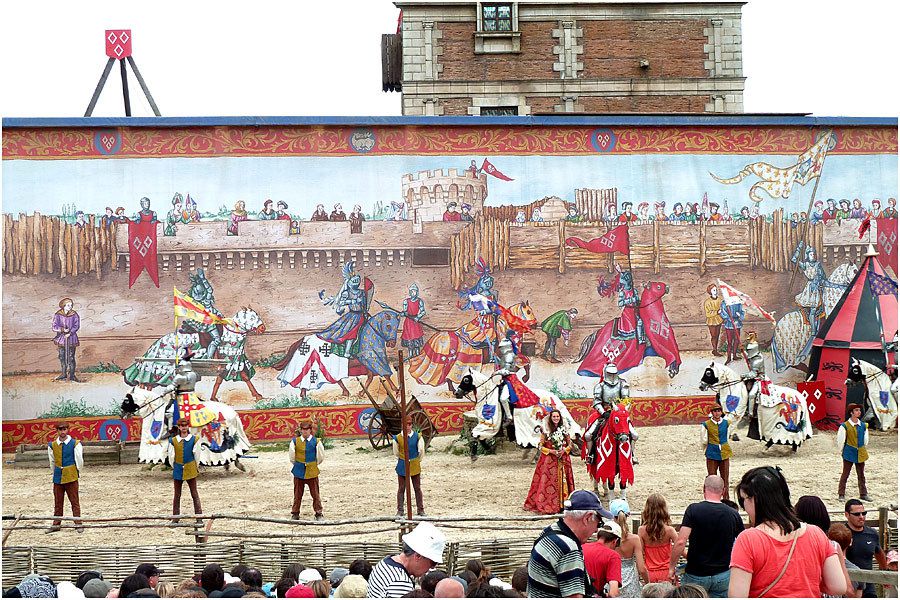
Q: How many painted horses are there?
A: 5